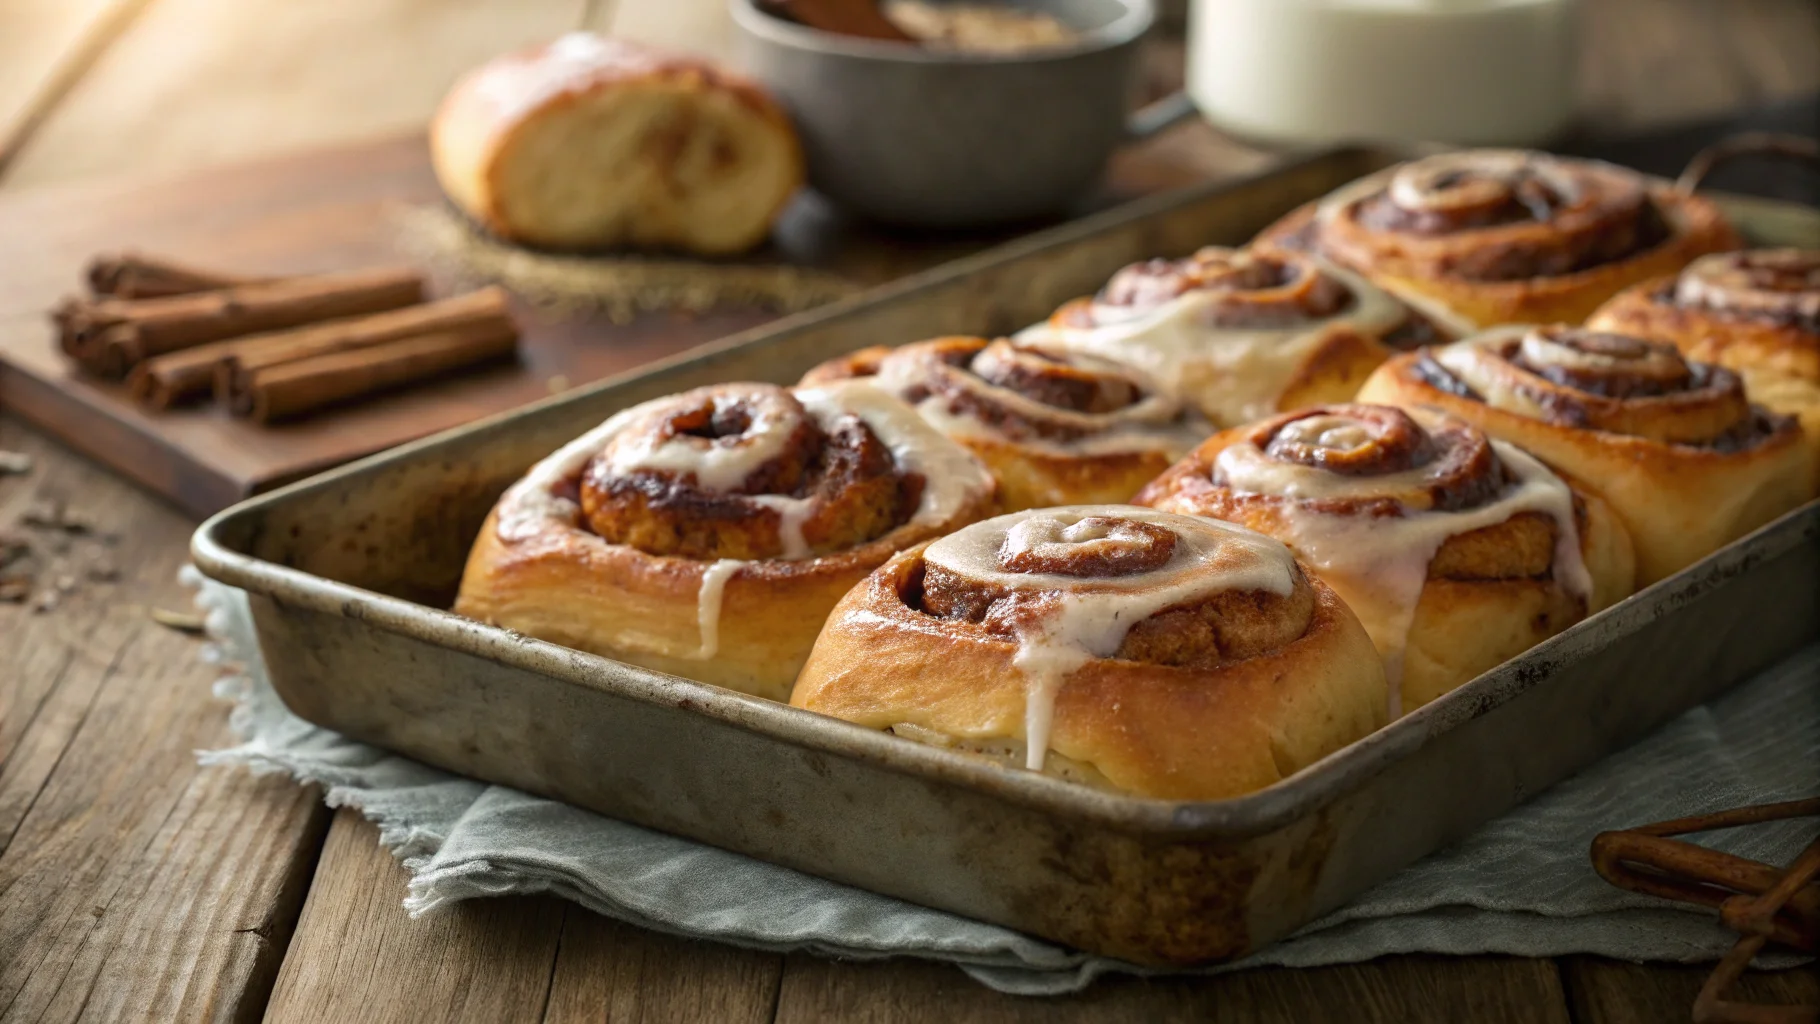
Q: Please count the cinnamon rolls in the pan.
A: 8